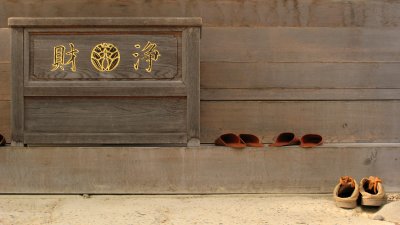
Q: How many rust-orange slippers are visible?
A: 4